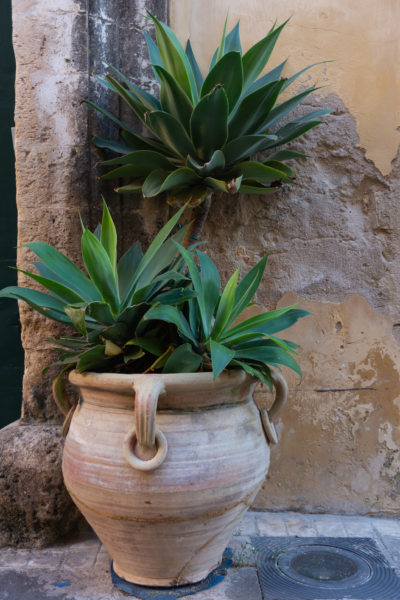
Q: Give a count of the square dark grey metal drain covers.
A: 1